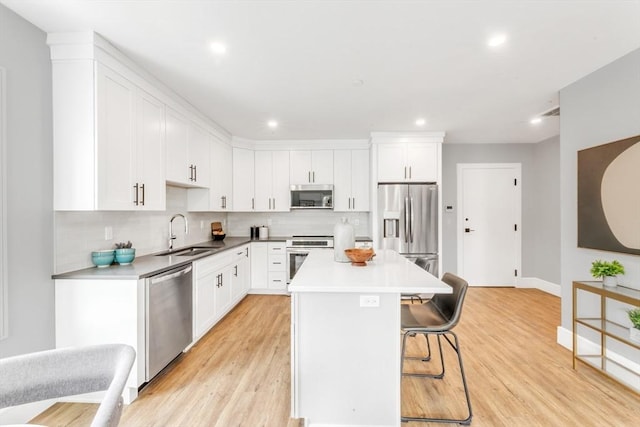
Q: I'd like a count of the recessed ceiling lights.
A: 5